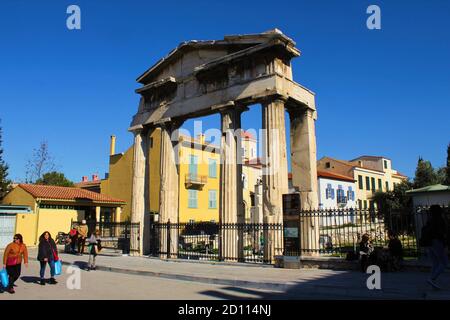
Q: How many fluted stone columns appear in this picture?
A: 4